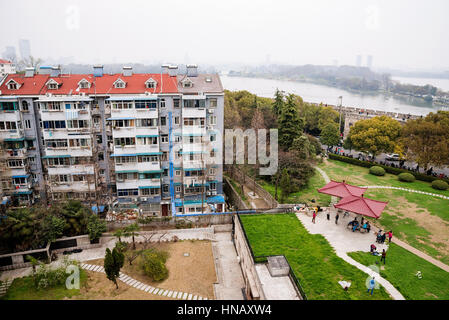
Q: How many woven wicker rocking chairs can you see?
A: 0